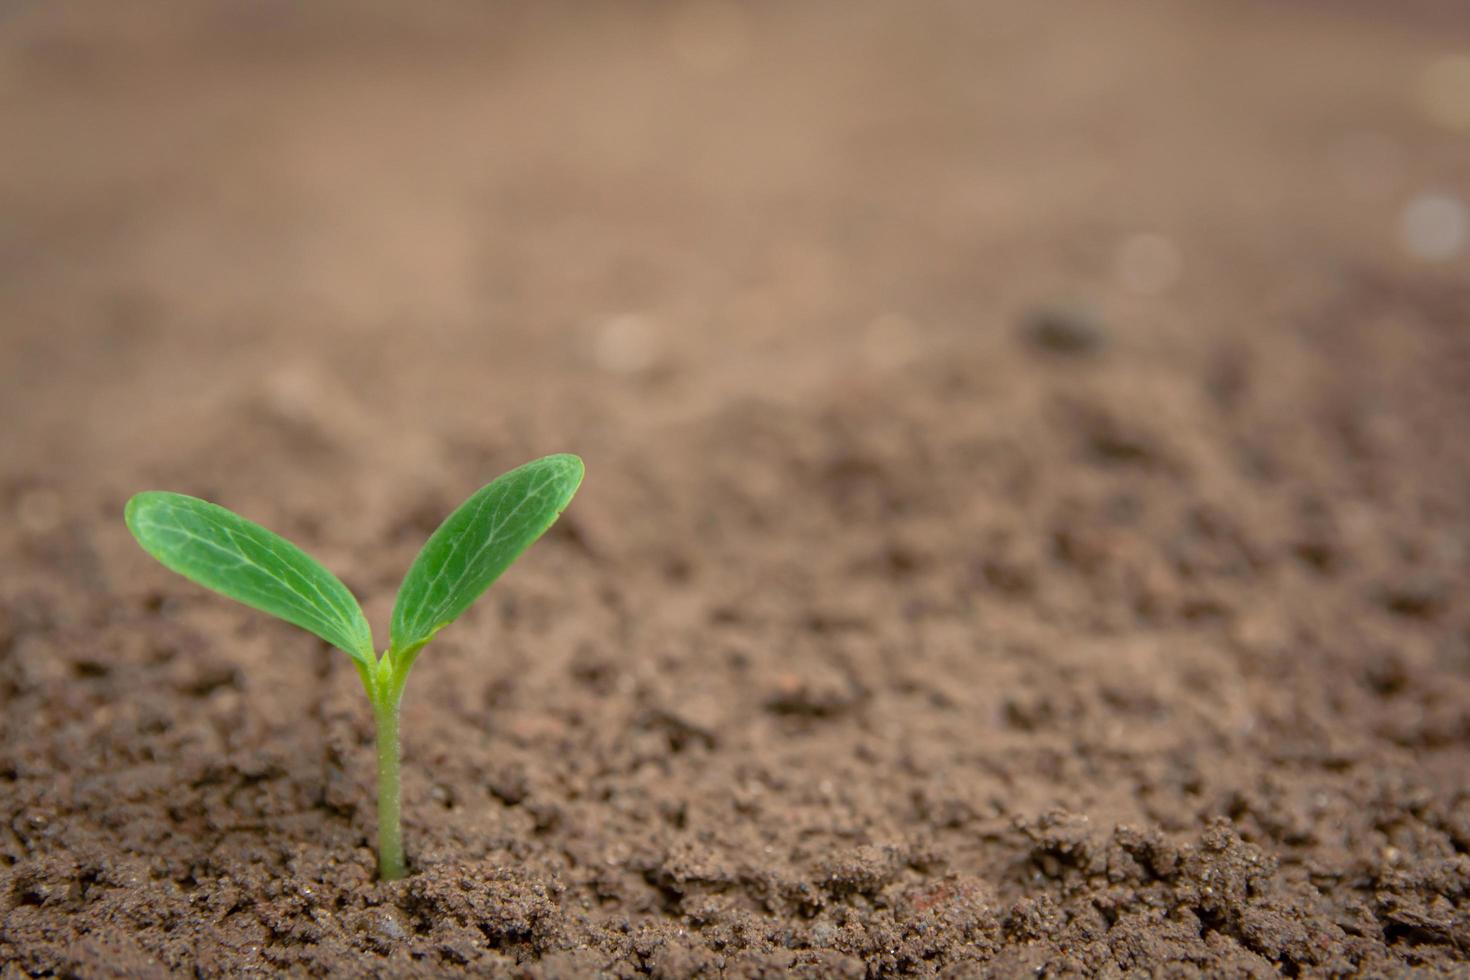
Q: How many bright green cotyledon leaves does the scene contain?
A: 2